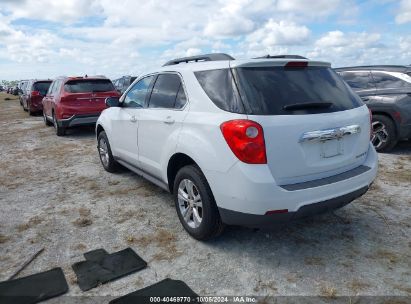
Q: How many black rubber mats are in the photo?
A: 3